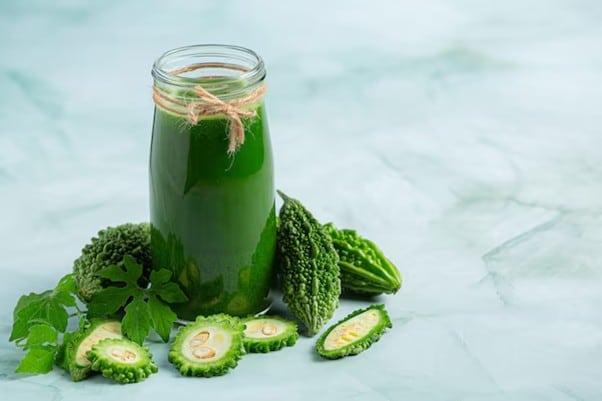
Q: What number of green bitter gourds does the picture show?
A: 3